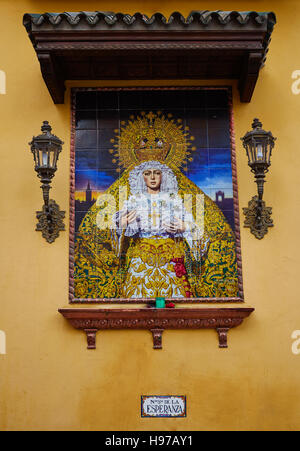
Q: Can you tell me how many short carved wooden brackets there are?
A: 3